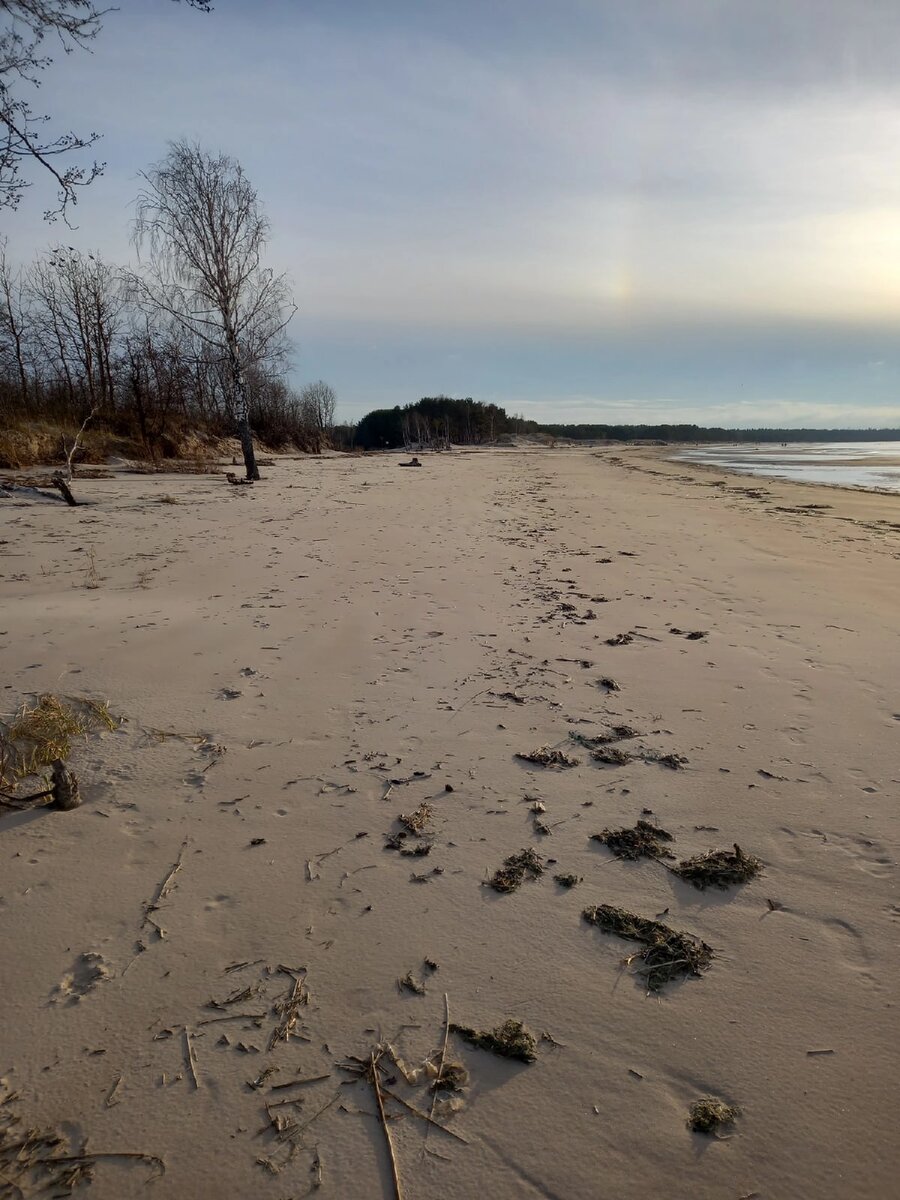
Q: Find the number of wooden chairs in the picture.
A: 0